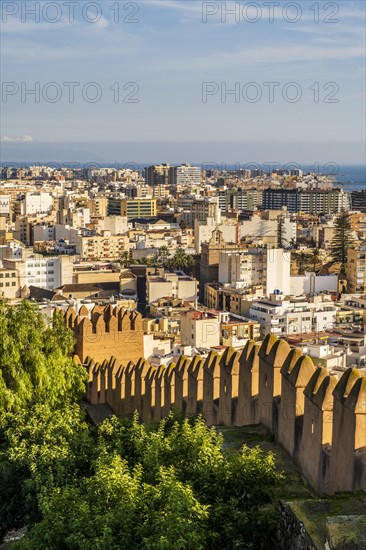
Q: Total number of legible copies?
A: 4